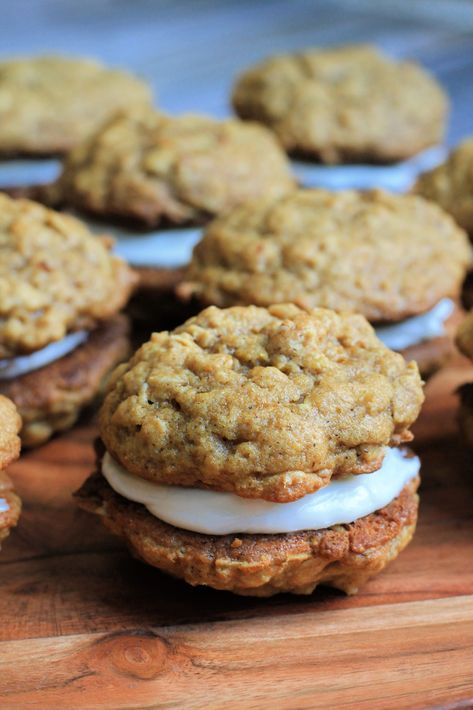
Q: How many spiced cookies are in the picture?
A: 9